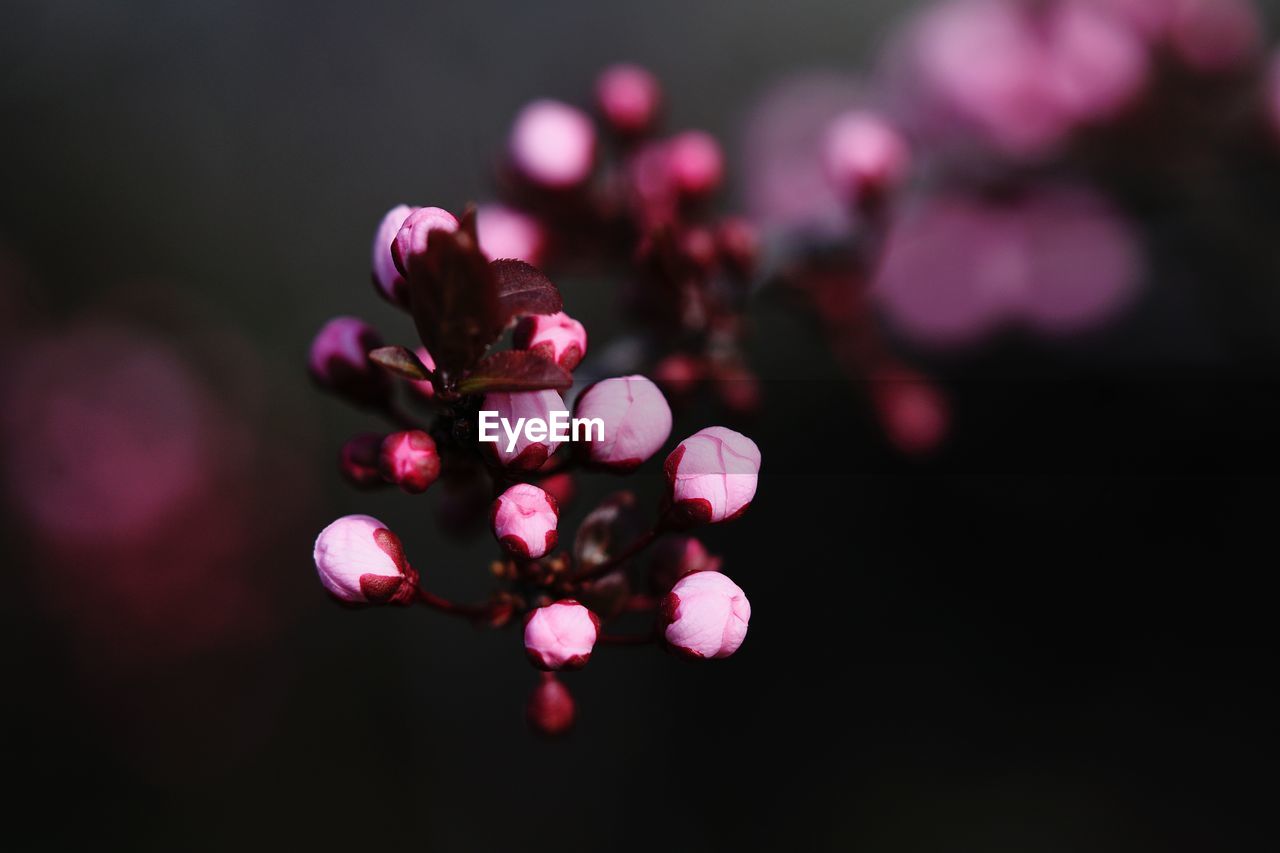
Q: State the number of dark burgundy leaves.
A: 4